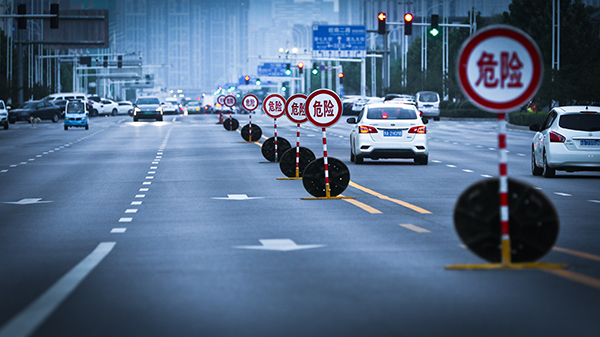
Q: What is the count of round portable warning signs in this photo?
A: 7